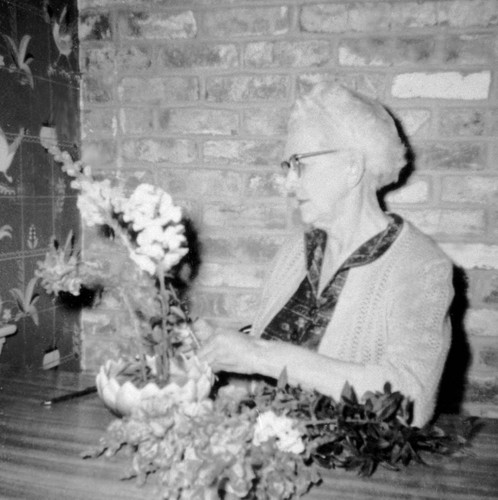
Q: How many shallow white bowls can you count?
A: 1